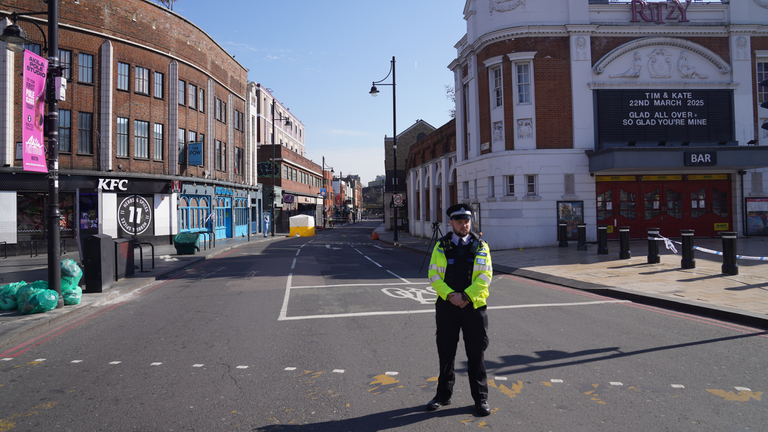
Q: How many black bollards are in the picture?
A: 7